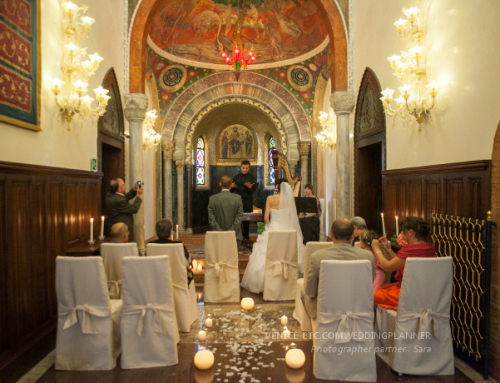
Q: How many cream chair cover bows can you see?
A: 7